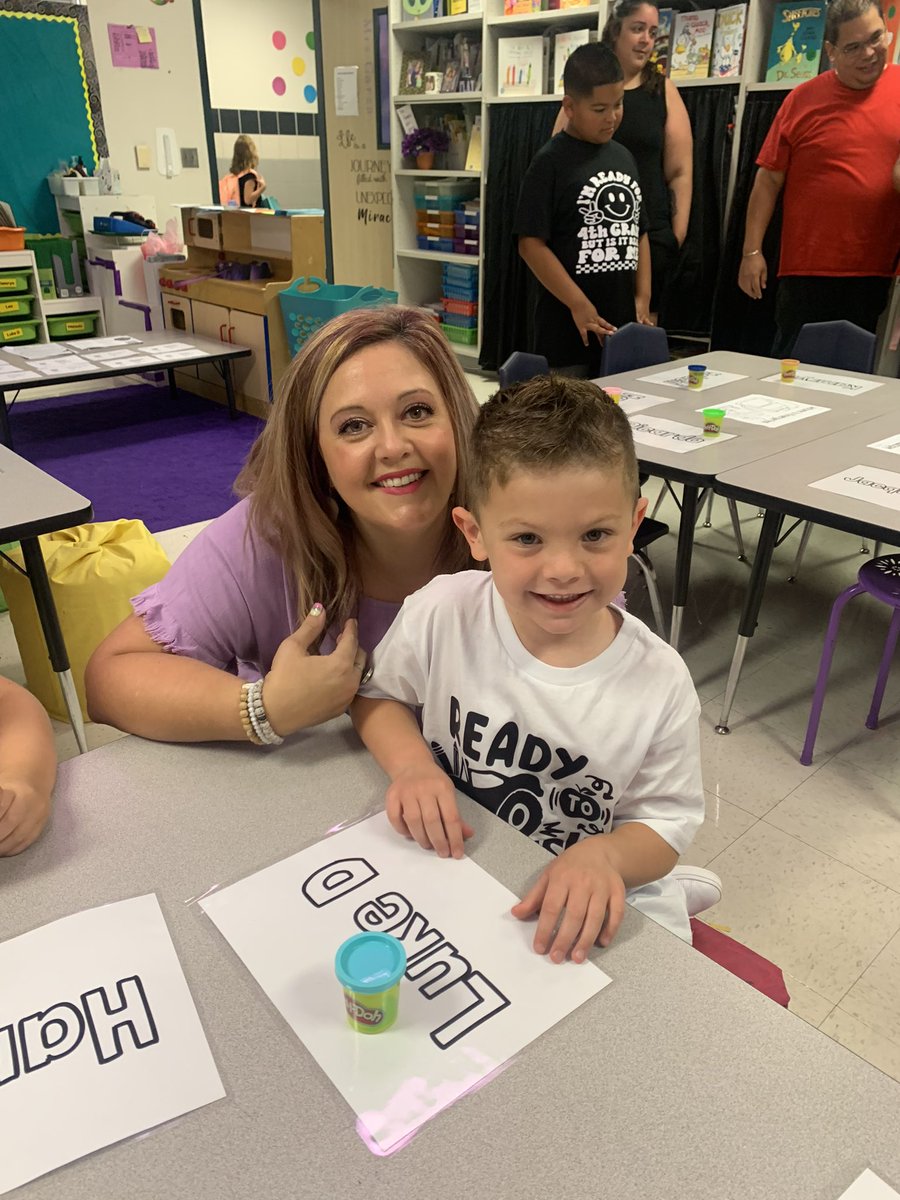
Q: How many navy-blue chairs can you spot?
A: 3